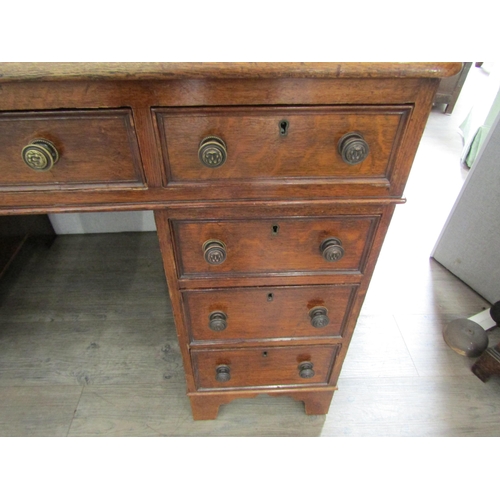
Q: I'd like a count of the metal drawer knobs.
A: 9